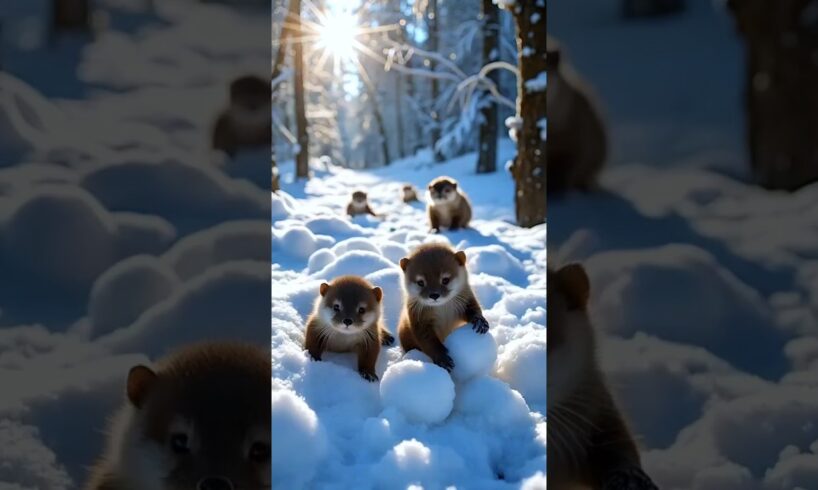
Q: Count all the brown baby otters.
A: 5